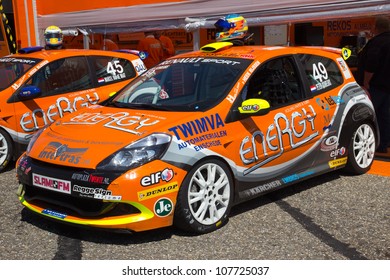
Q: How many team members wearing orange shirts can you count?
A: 2